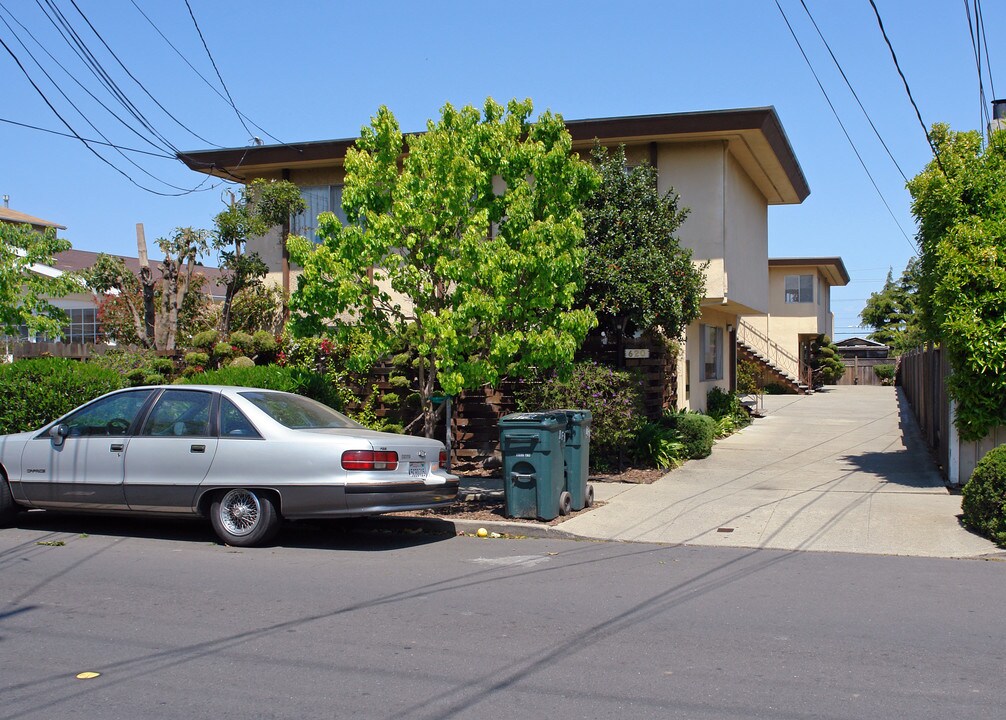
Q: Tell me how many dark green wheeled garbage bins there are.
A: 2